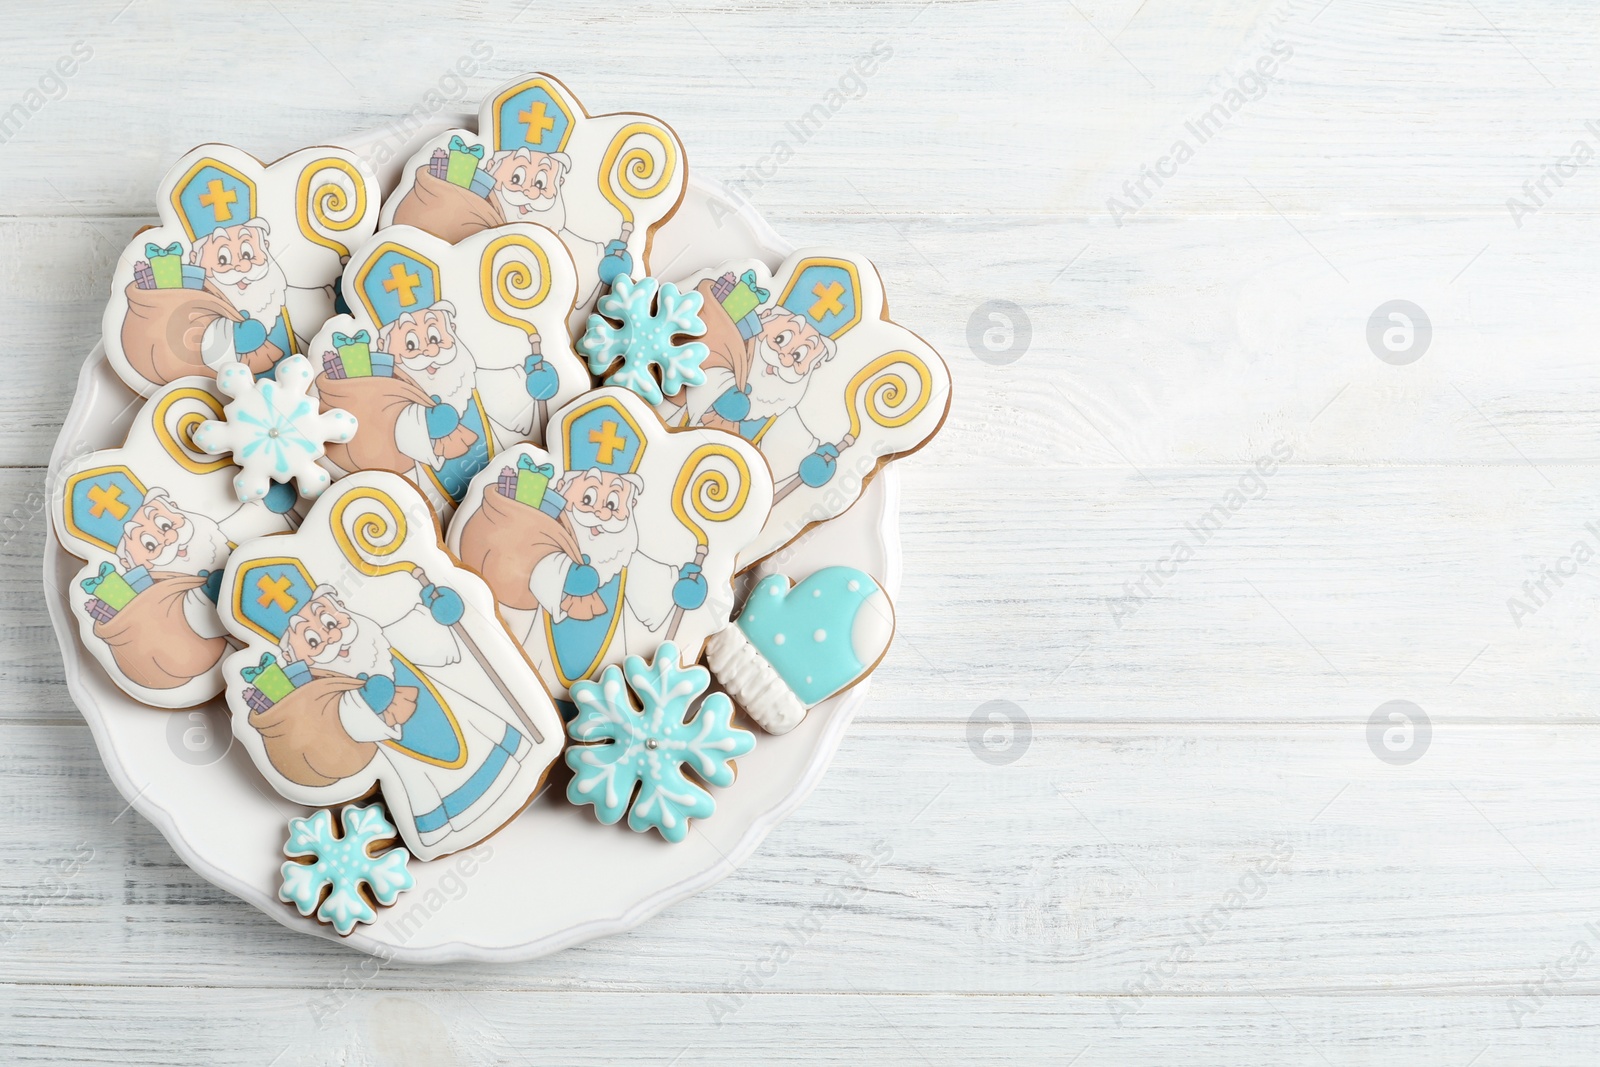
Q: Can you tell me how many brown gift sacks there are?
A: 7